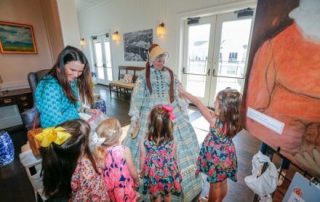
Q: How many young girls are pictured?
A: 4